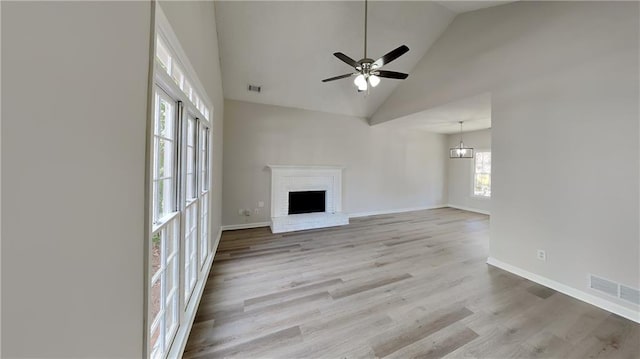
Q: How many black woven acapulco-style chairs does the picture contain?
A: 0